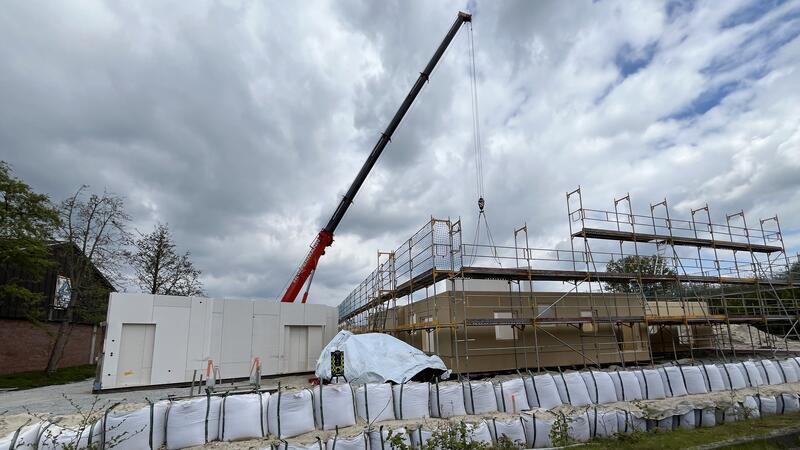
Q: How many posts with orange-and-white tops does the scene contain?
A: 2